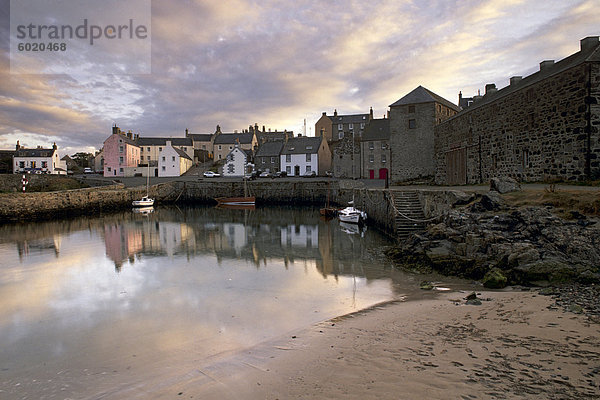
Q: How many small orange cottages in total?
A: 0